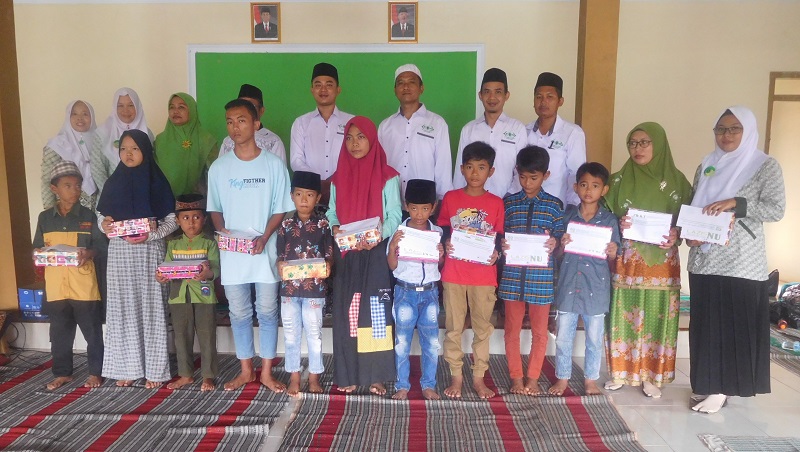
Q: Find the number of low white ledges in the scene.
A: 1